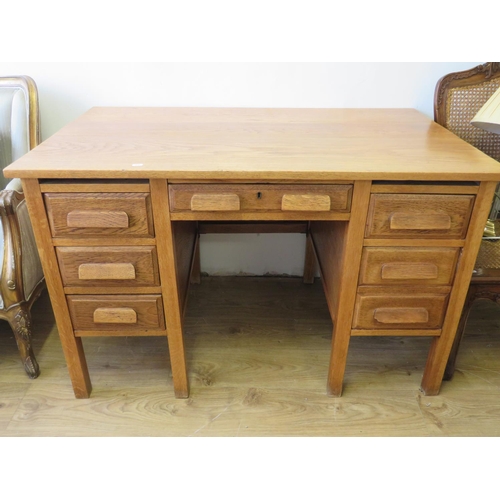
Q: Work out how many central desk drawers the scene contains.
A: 1